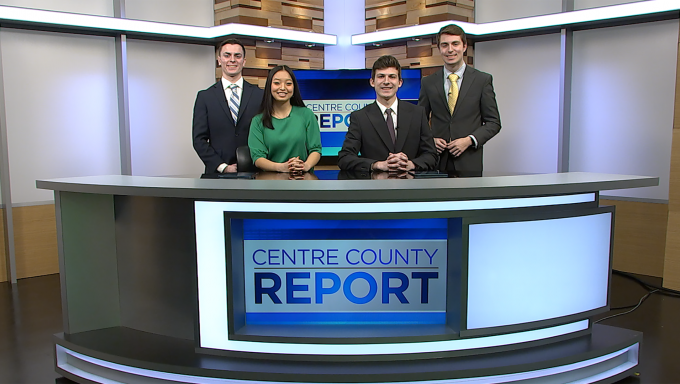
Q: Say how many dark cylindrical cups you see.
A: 0